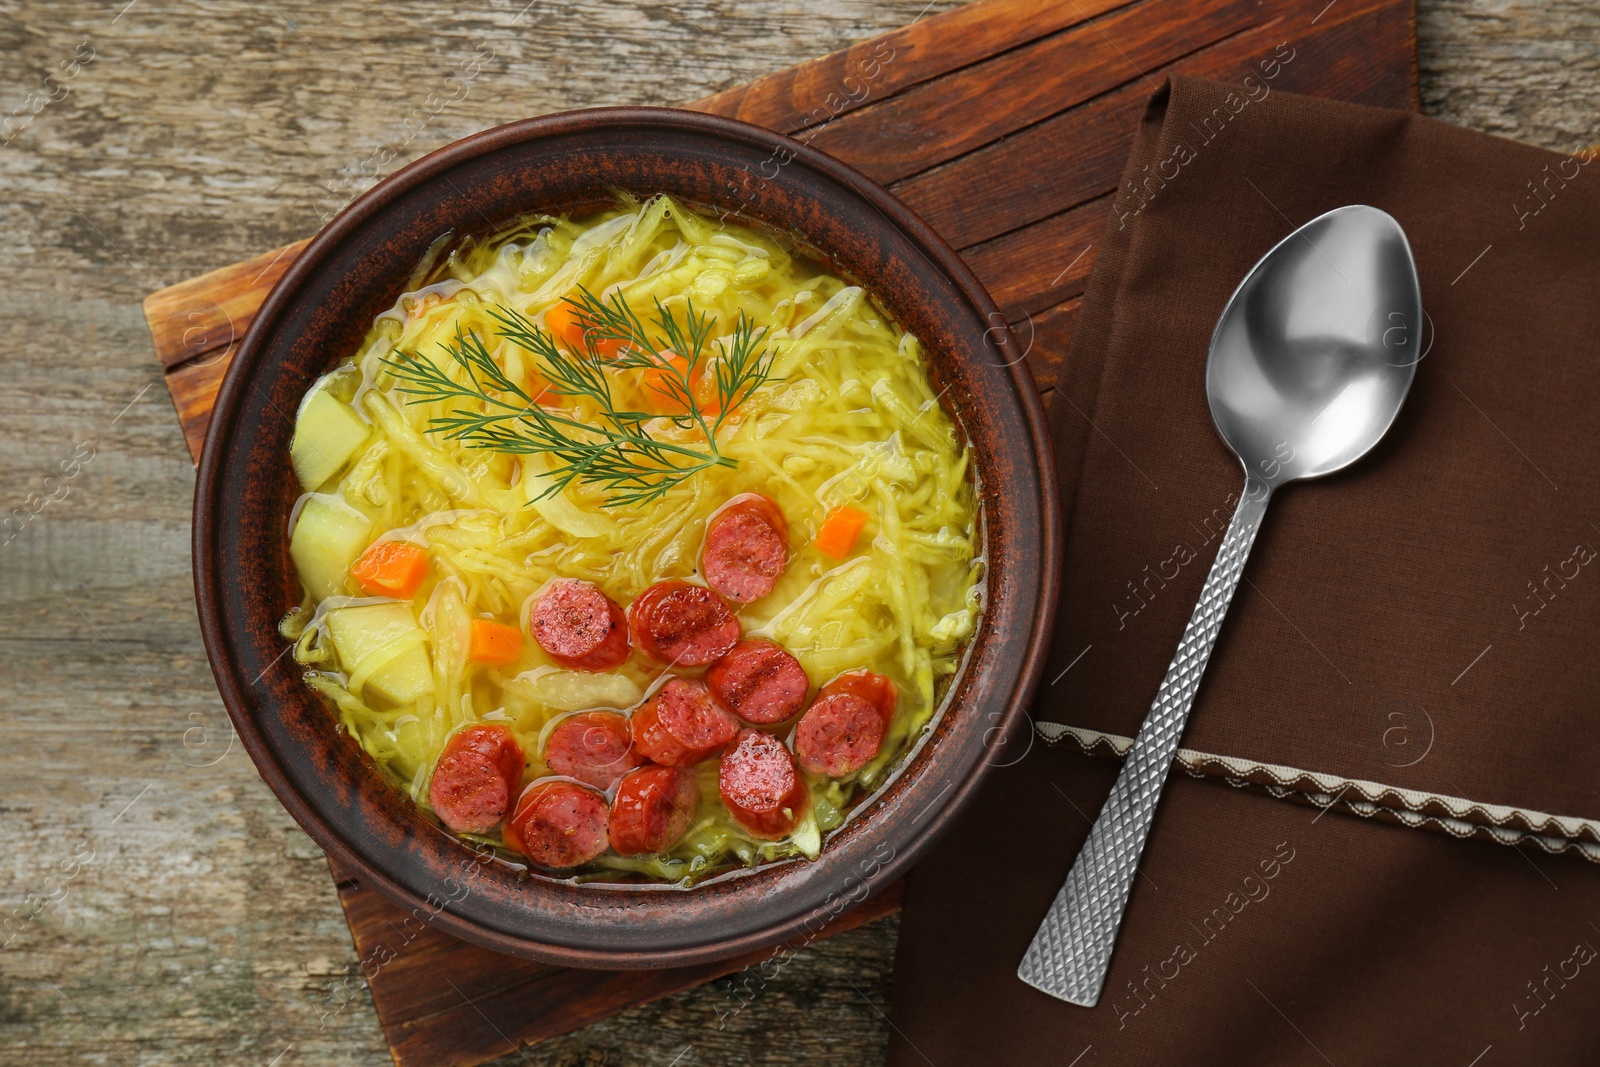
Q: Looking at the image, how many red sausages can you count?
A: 11